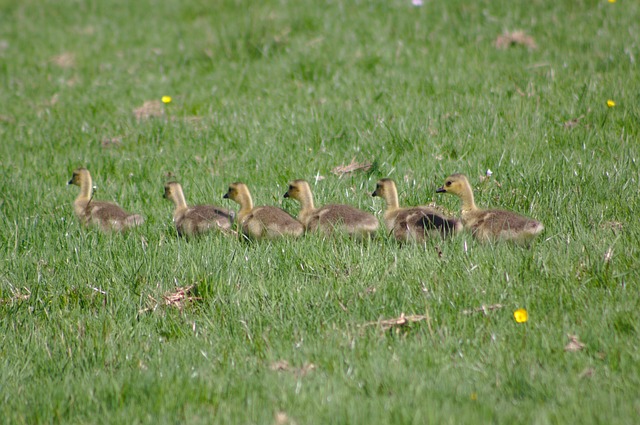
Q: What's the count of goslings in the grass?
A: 6